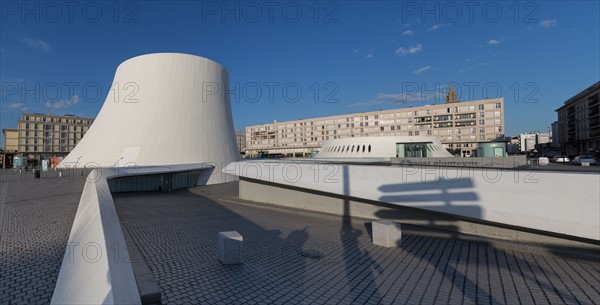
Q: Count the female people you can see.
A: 0